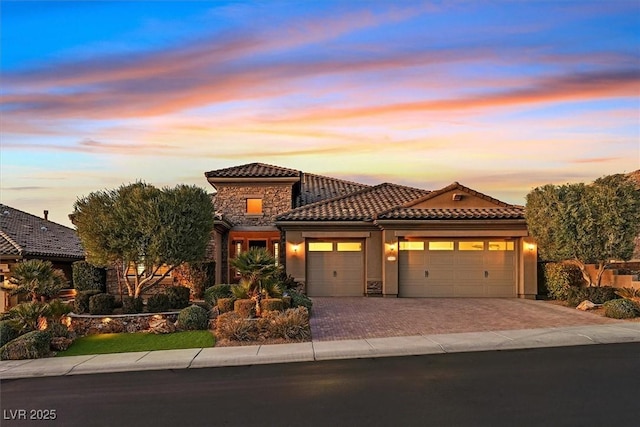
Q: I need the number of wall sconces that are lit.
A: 3